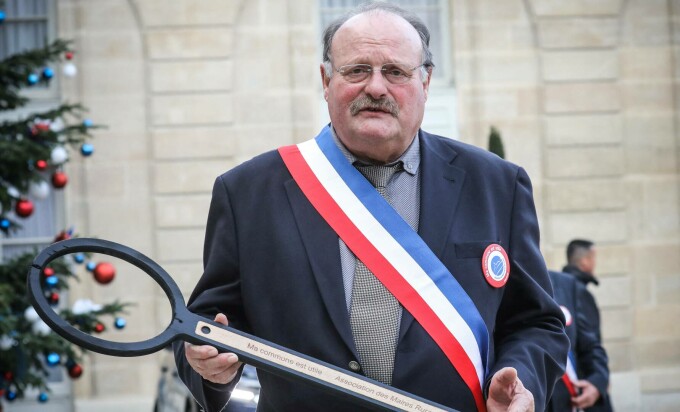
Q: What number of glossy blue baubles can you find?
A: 12